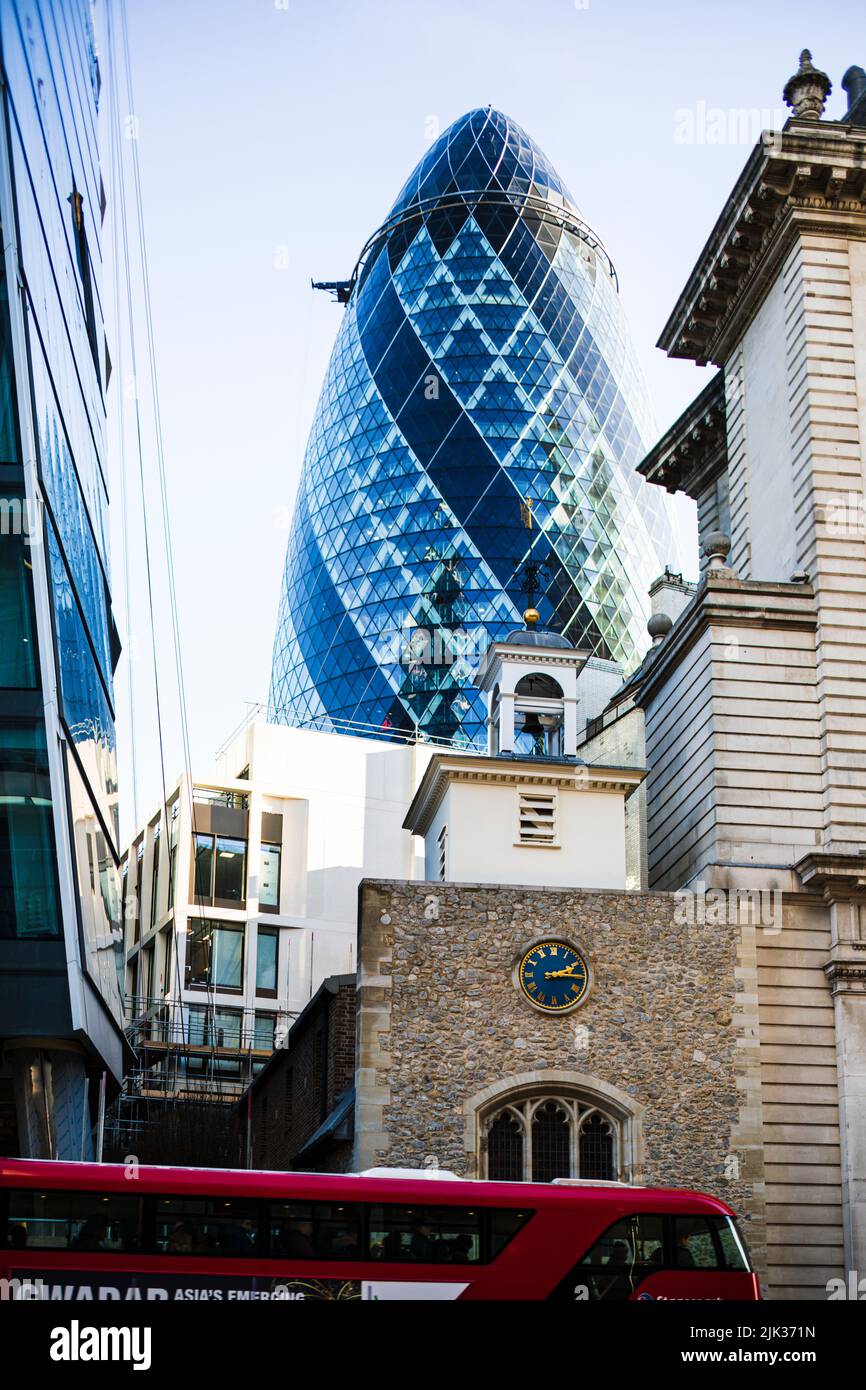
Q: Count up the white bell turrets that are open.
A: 1